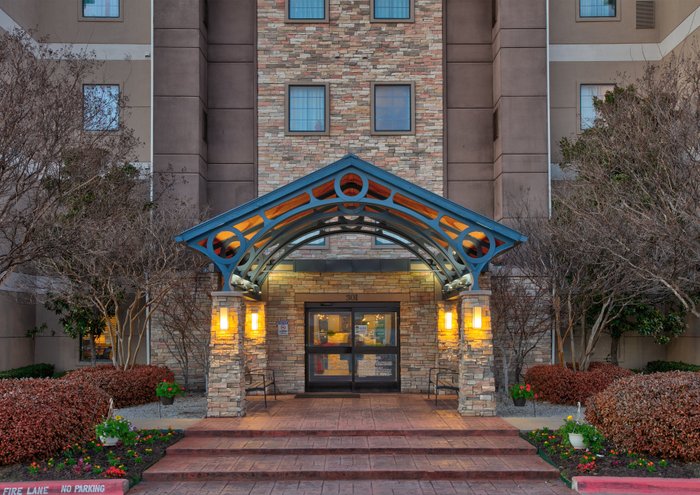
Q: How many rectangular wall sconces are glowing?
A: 4